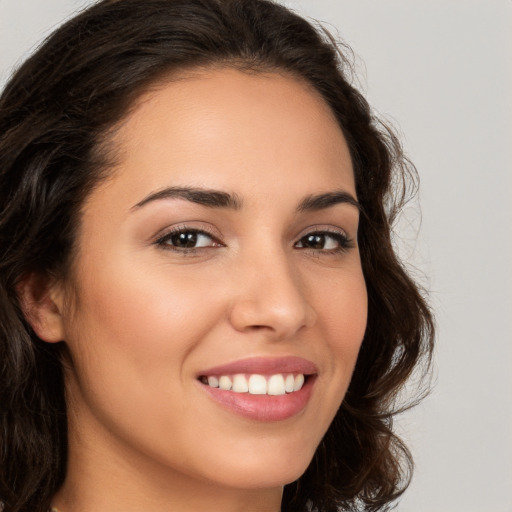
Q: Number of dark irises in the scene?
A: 2